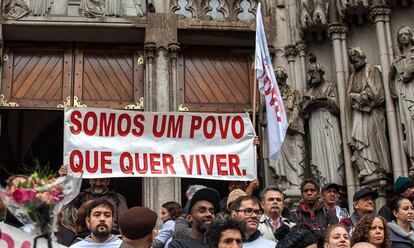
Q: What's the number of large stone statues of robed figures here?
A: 4